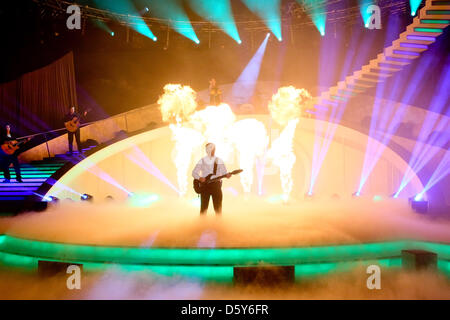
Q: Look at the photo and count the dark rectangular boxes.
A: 3